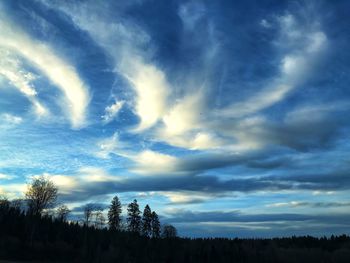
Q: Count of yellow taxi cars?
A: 0